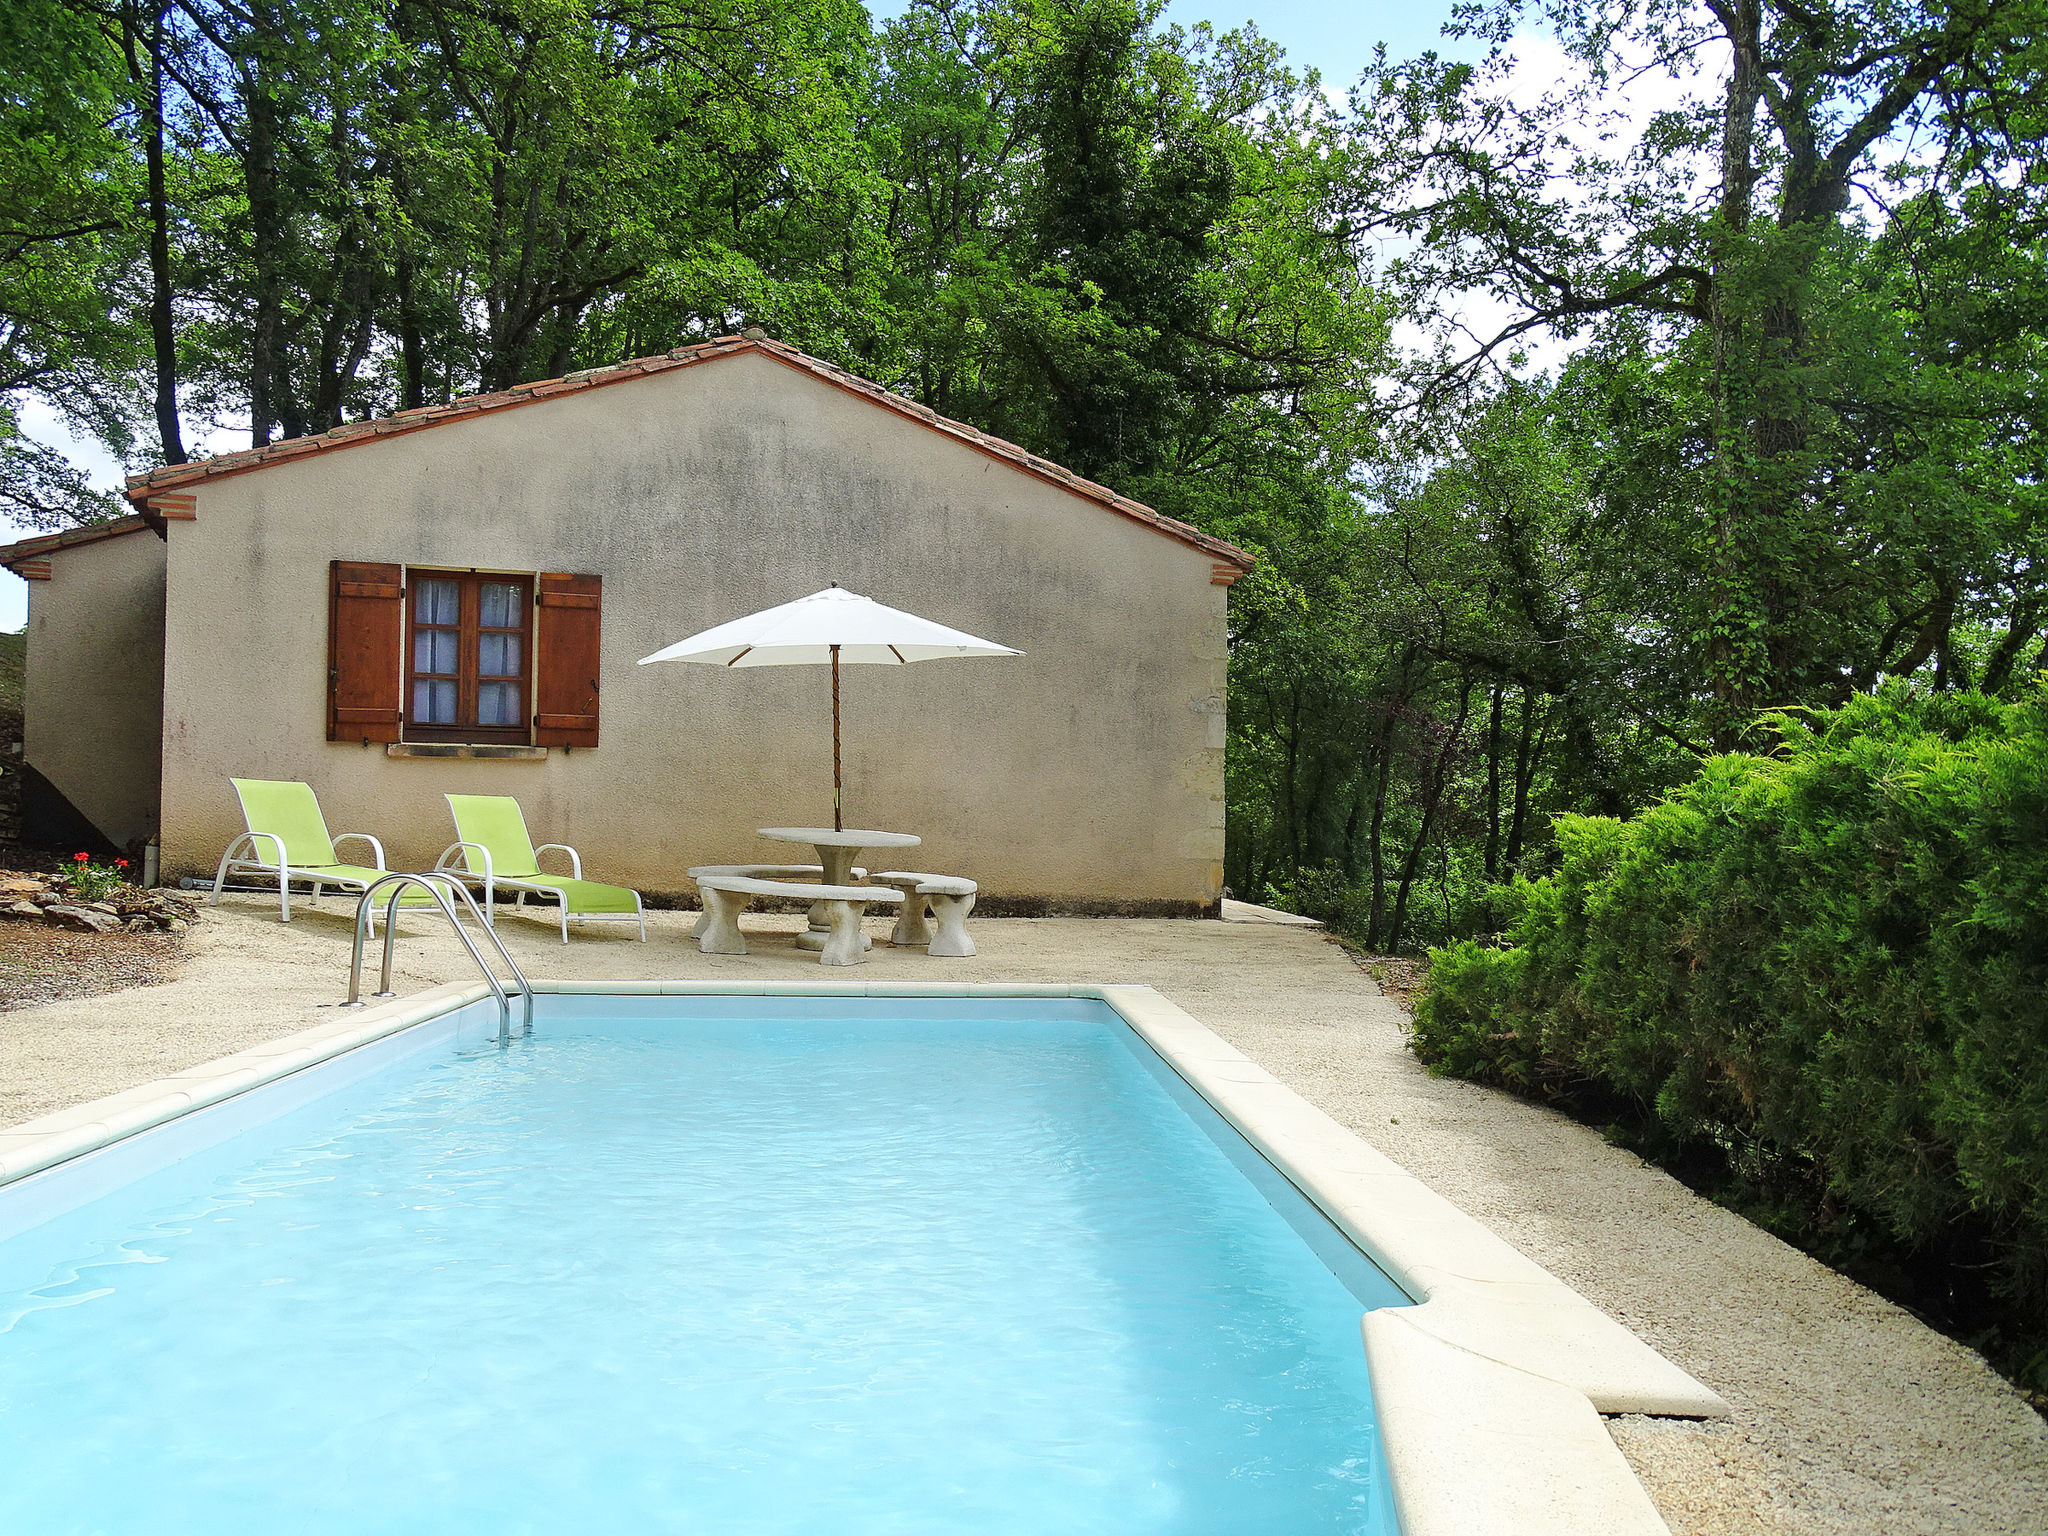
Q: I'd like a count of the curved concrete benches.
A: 3